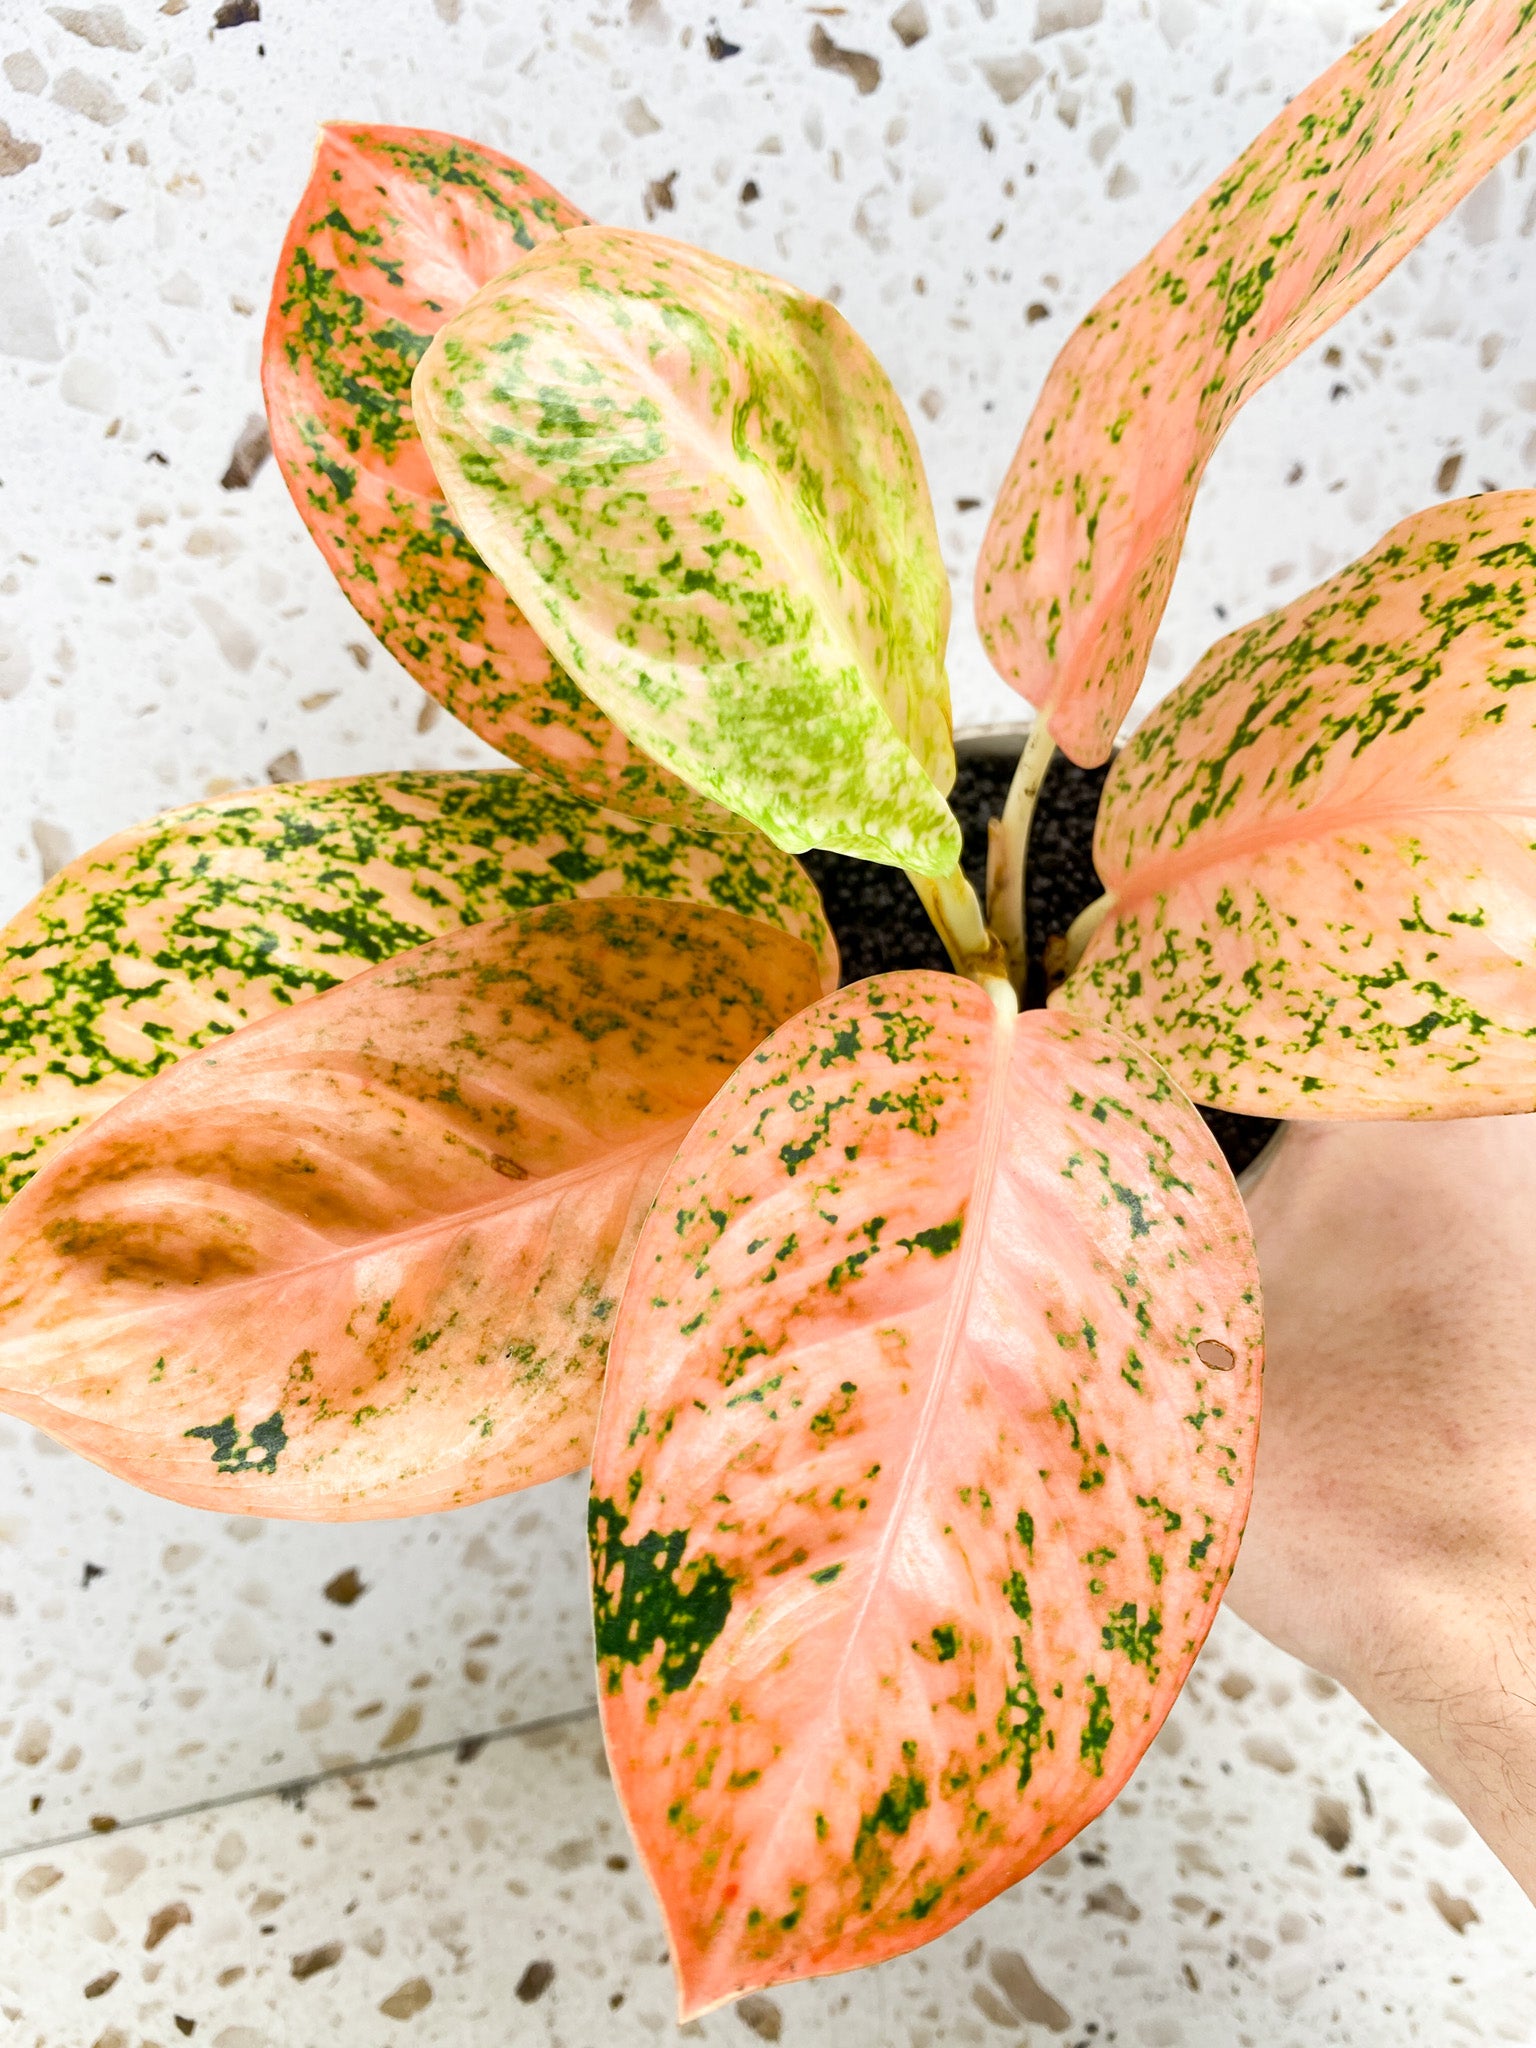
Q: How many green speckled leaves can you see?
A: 7